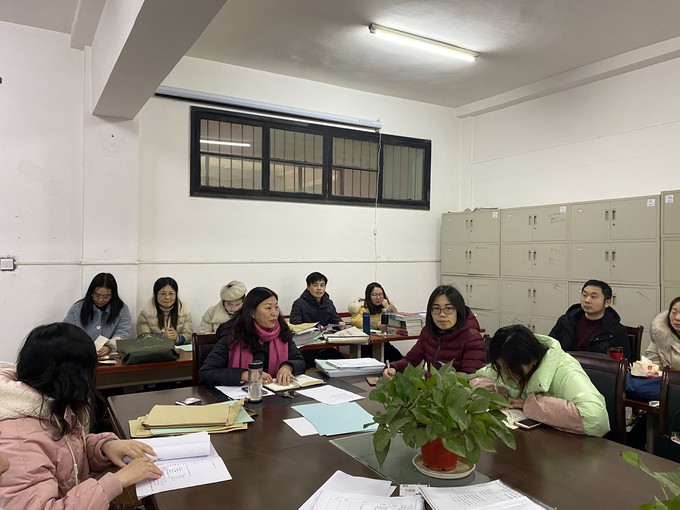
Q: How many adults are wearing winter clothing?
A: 11